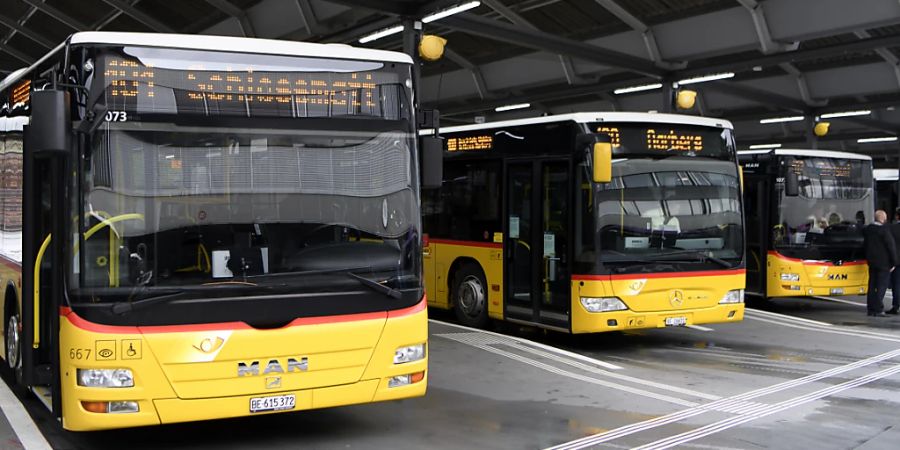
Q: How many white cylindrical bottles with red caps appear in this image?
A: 0